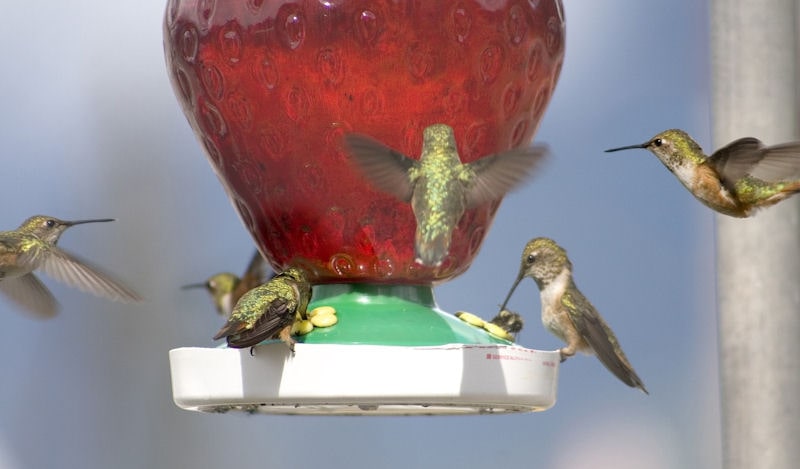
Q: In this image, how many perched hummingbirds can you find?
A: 2